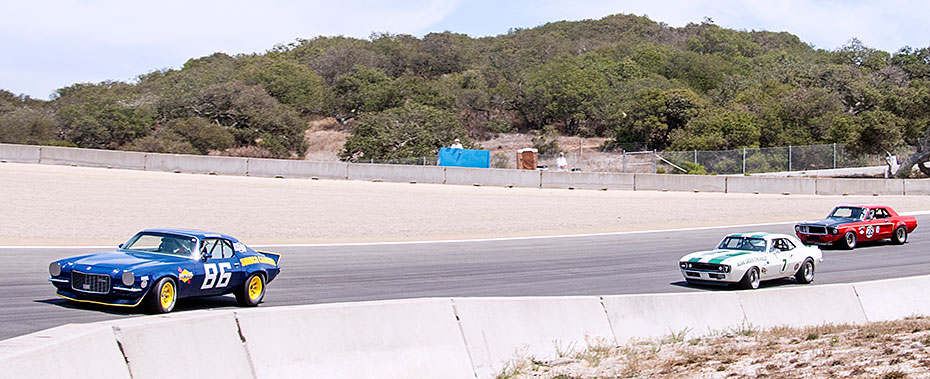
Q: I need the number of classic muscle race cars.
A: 3